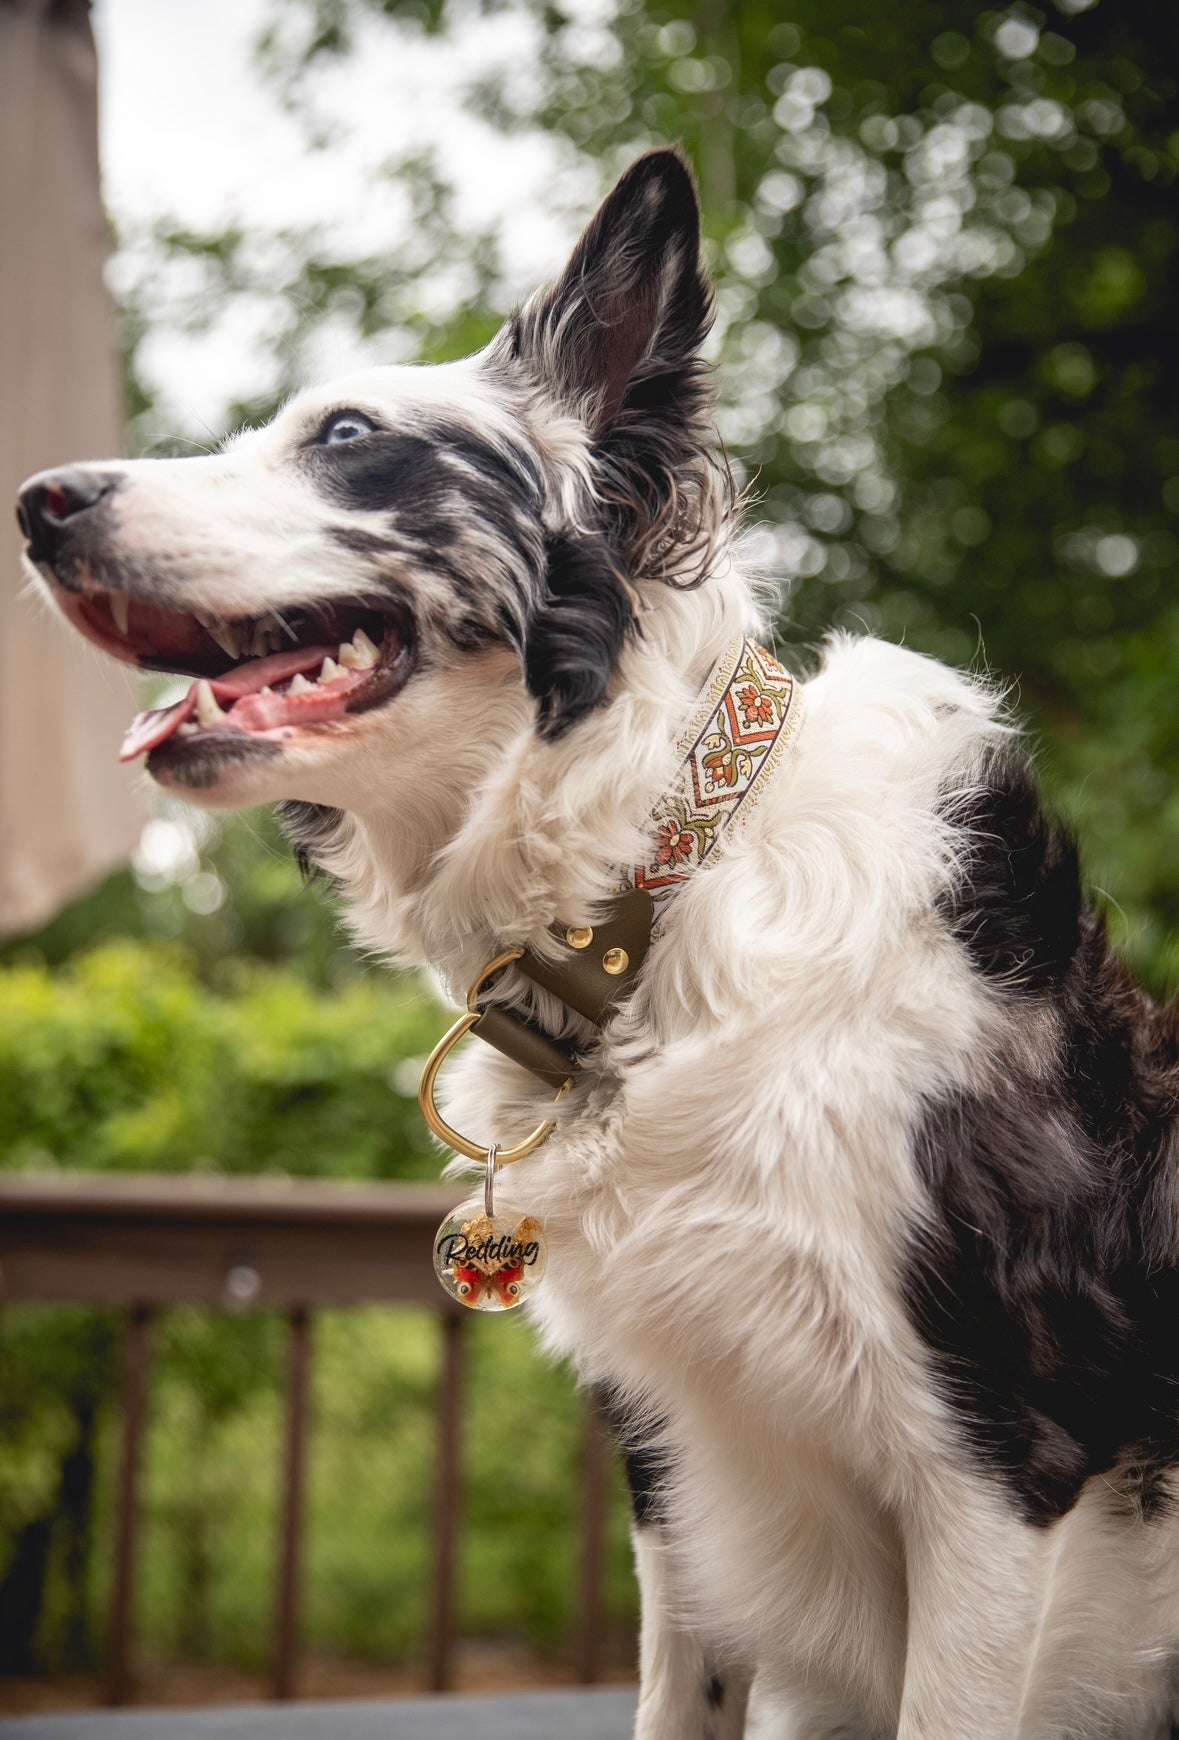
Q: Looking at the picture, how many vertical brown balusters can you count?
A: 4